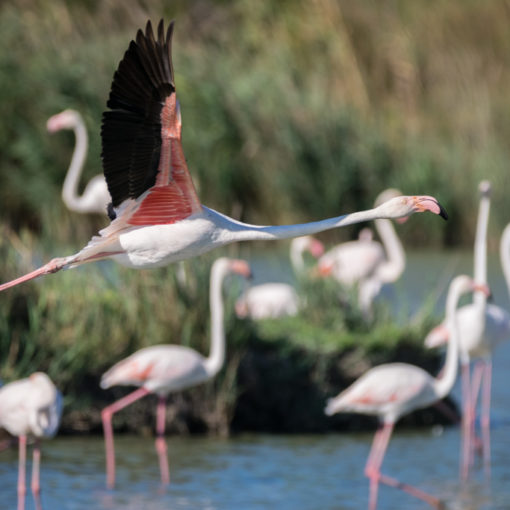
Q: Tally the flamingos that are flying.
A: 1